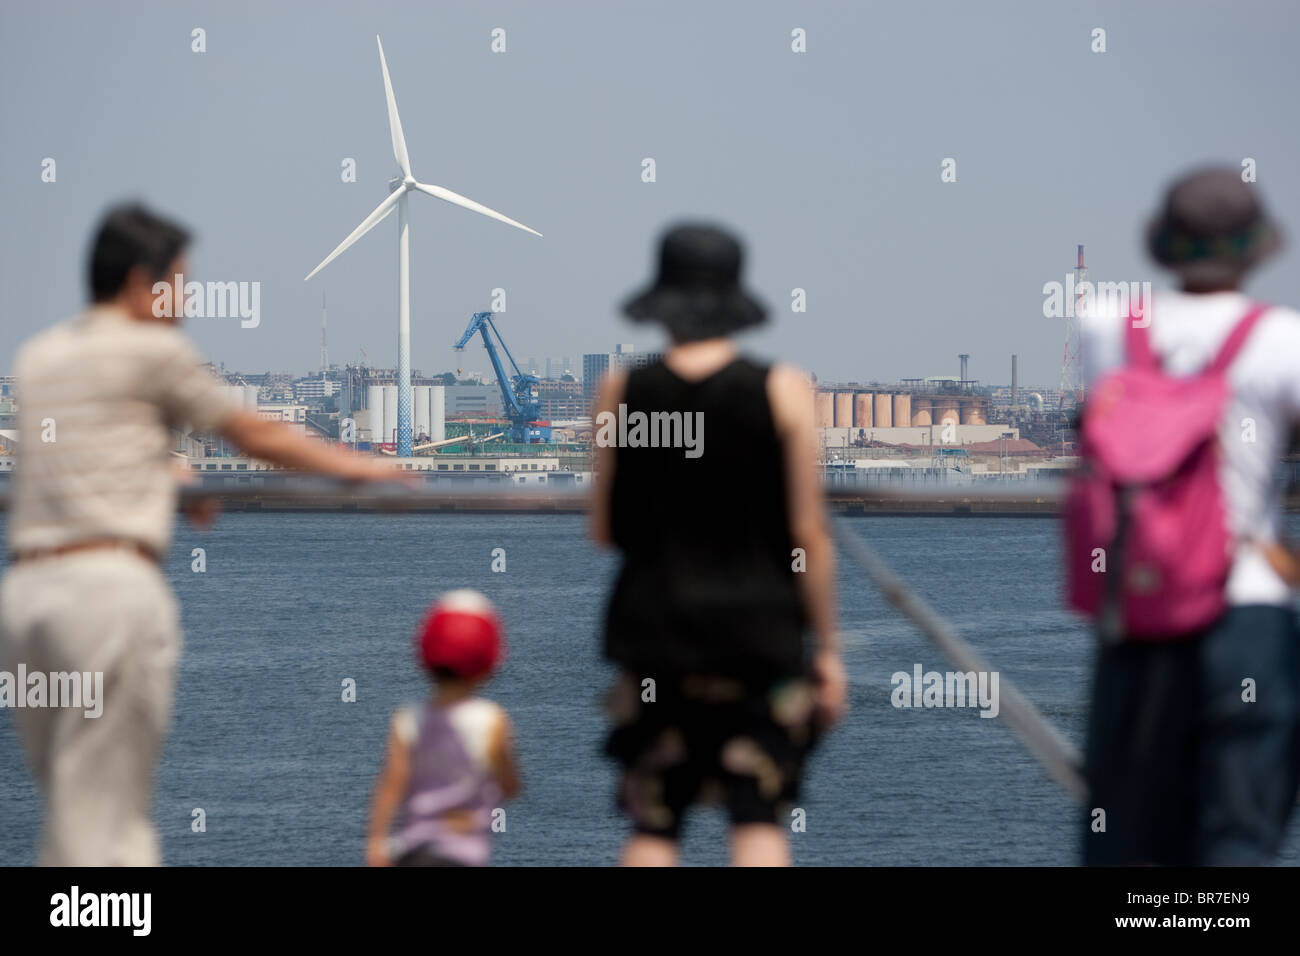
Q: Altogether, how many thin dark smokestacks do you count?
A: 2